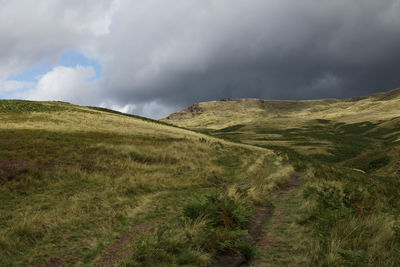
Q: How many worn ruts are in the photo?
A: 2